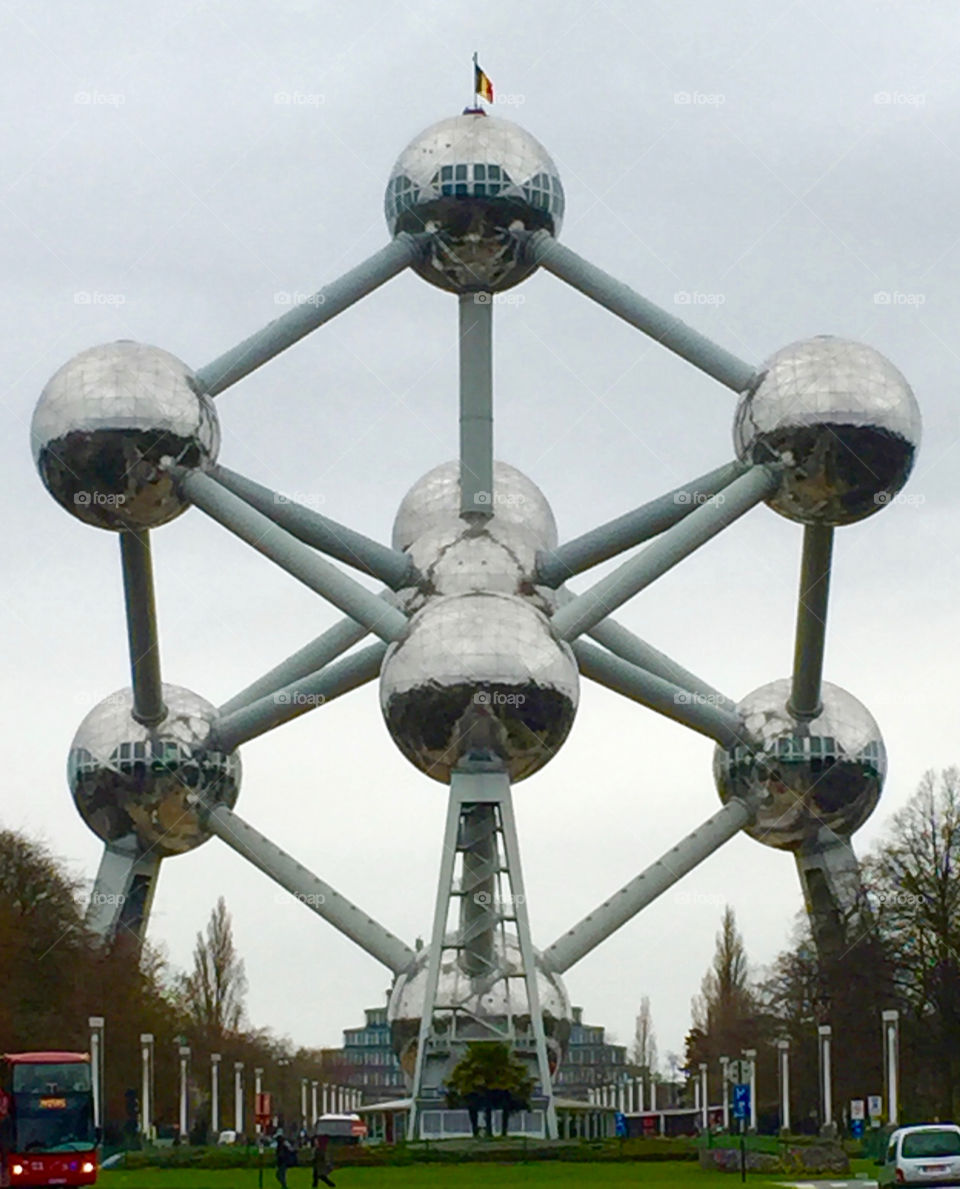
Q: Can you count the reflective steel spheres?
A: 9